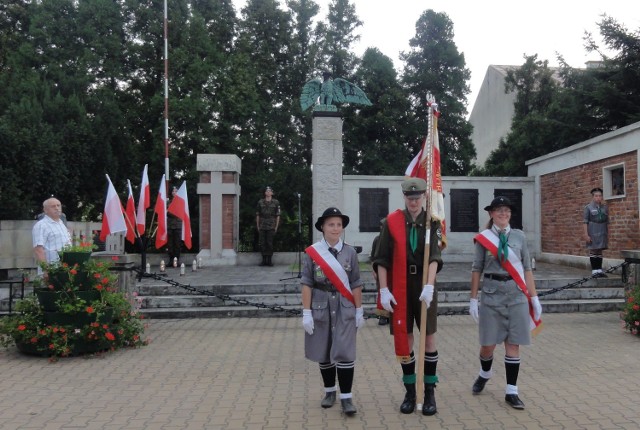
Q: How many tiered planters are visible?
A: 1